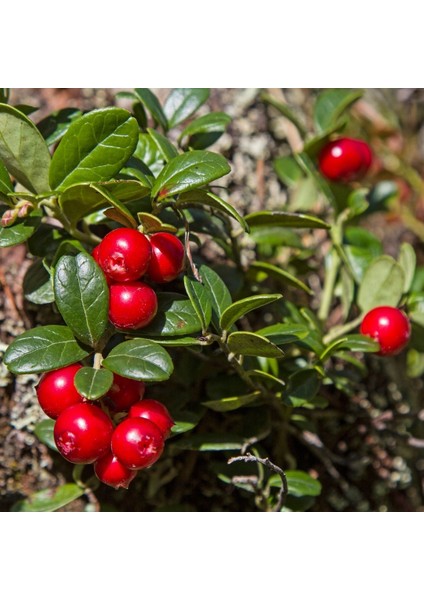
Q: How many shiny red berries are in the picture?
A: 11